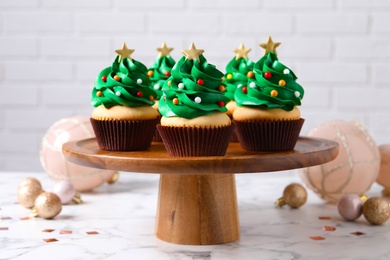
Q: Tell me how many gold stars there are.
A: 5